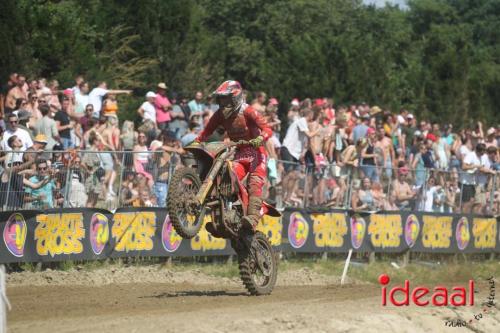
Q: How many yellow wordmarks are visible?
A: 8